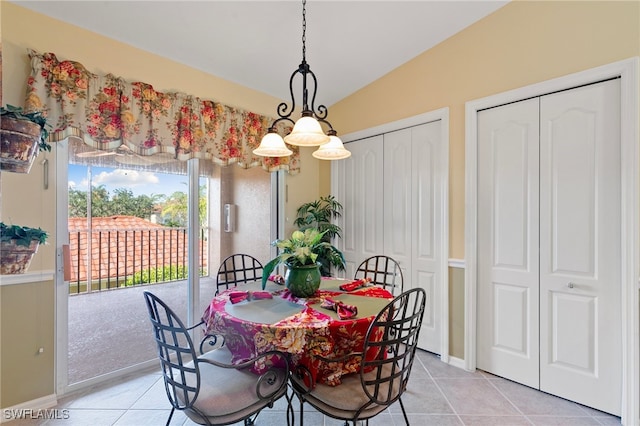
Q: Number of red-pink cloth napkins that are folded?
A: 4